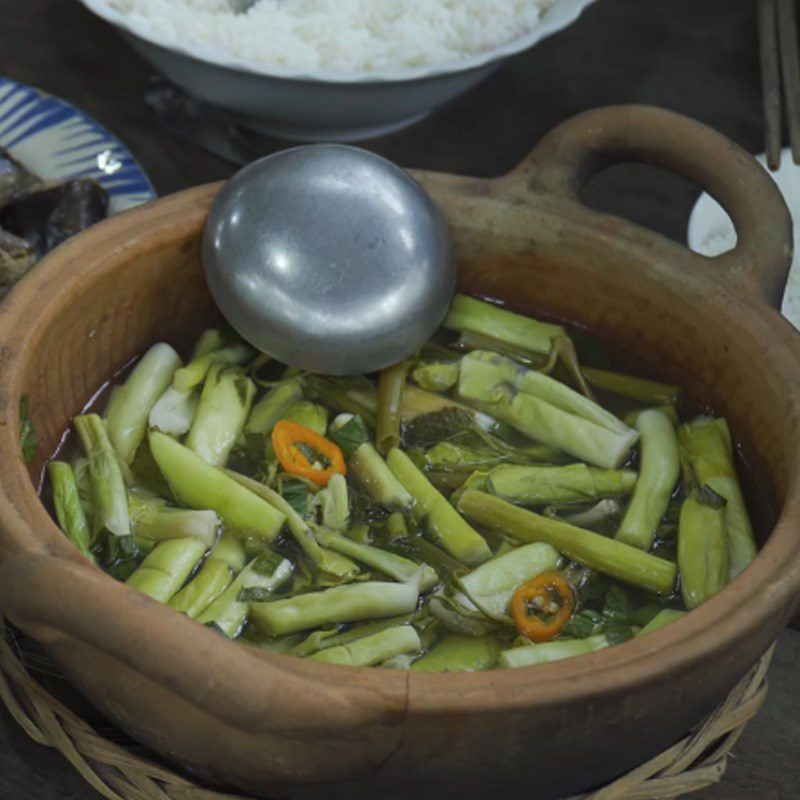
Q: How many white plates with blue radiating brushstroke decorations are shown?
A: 1